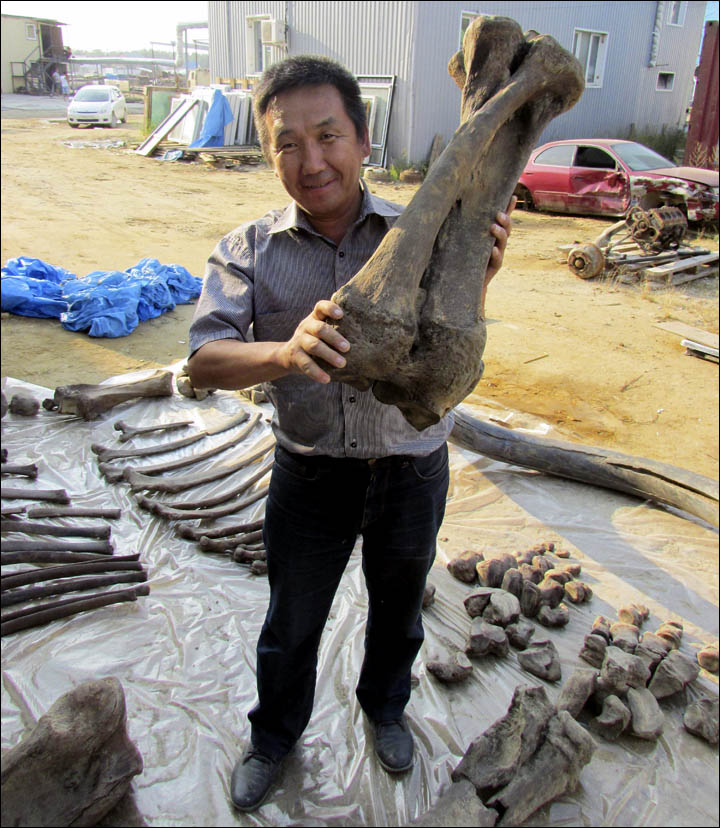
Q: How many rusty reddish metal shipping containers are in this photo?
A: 1